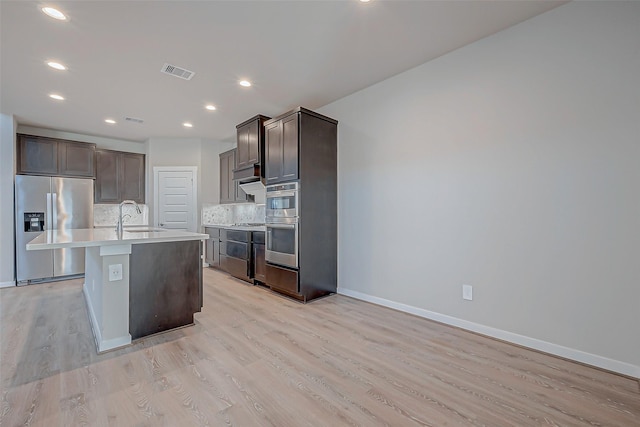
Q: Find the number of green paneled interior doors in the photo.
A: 0